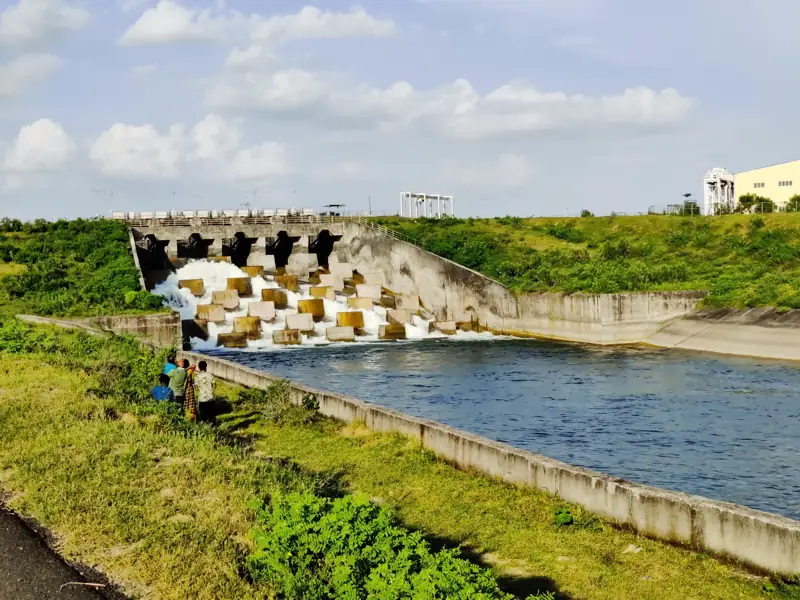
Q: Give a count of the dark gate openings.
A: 5